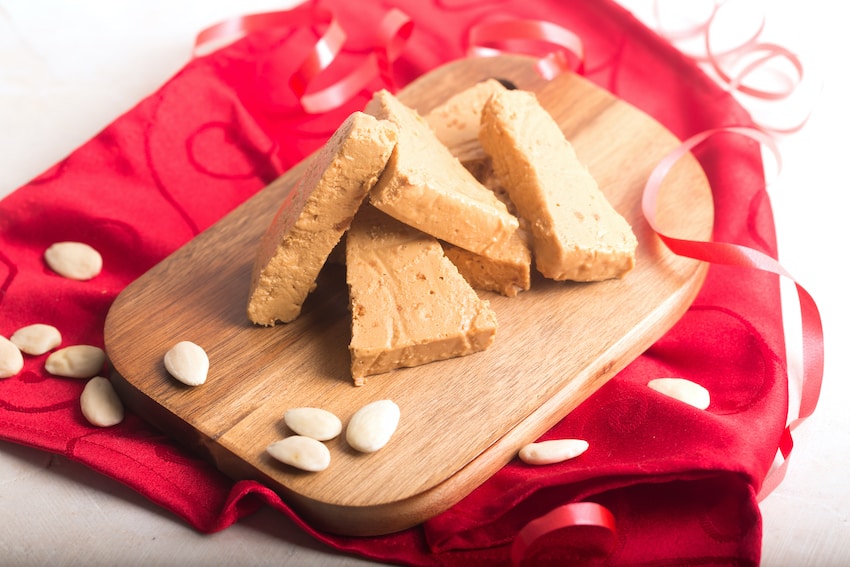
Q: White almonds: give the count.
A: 11